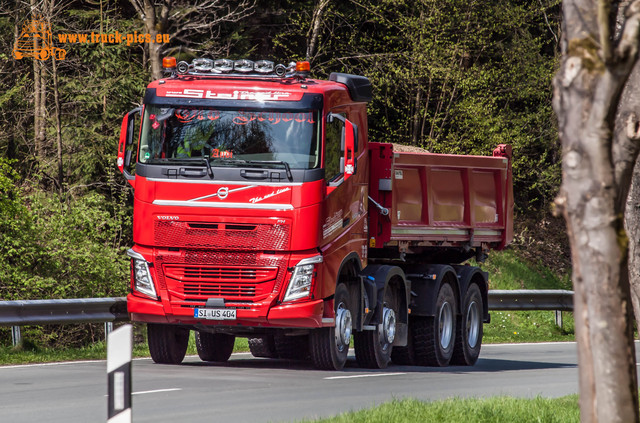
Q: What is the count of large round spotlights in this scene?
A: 4